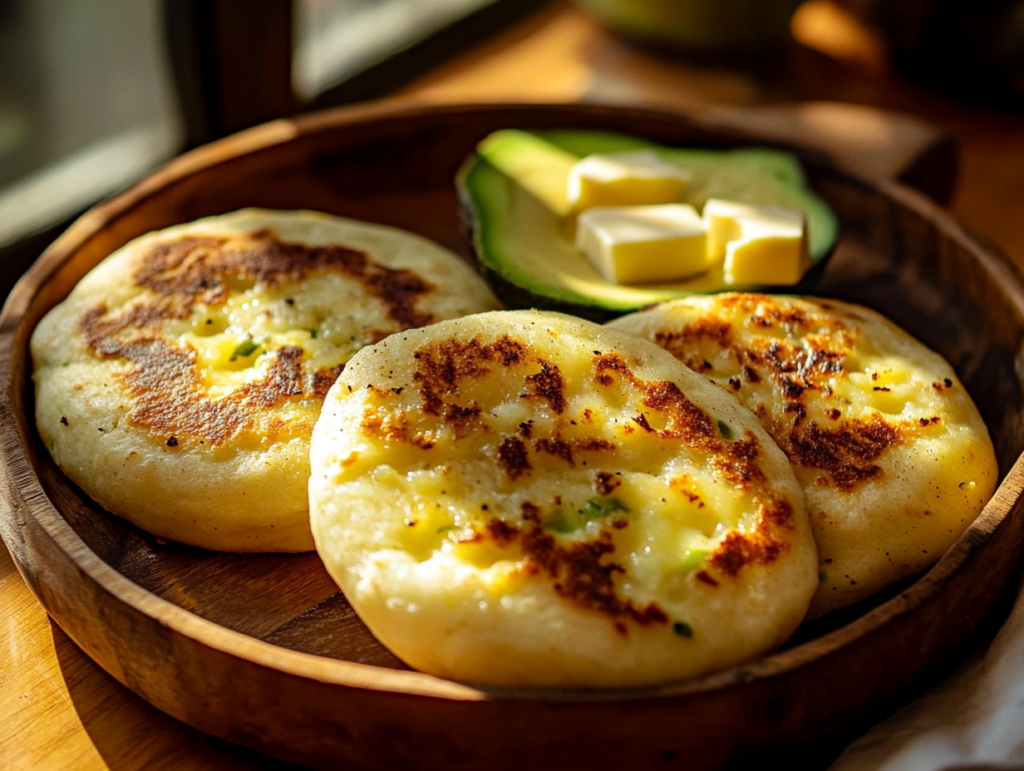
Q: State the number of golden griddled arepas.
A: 3